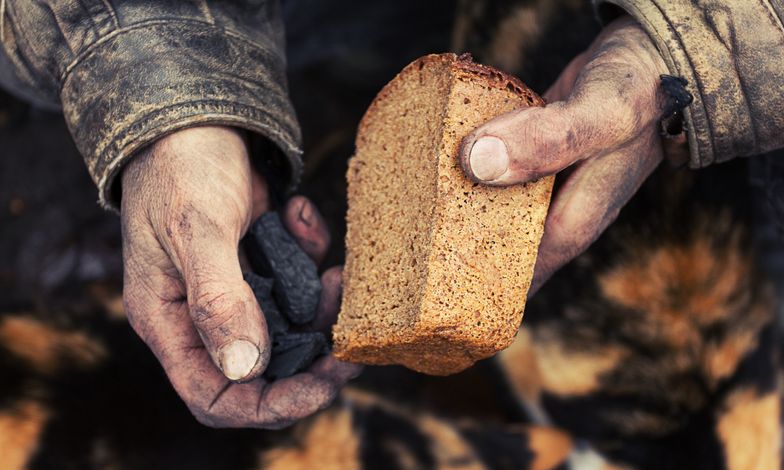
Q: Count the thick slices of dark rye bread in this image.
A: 1